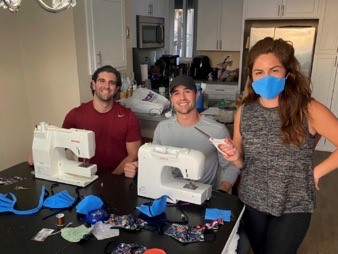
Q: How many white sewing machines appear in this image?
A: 2